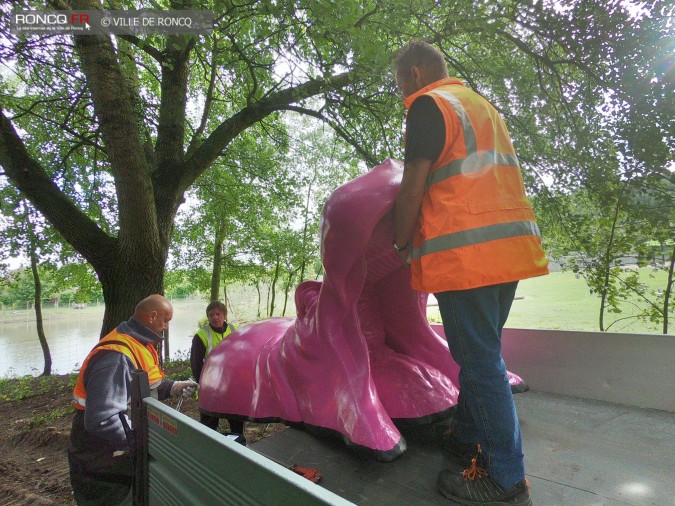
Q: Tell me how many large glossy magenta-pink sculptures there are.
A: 1